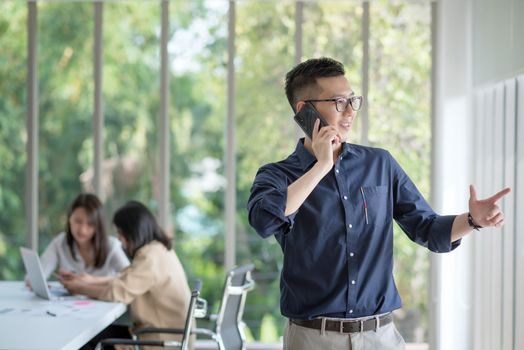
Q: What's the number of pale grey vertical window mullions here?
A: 6